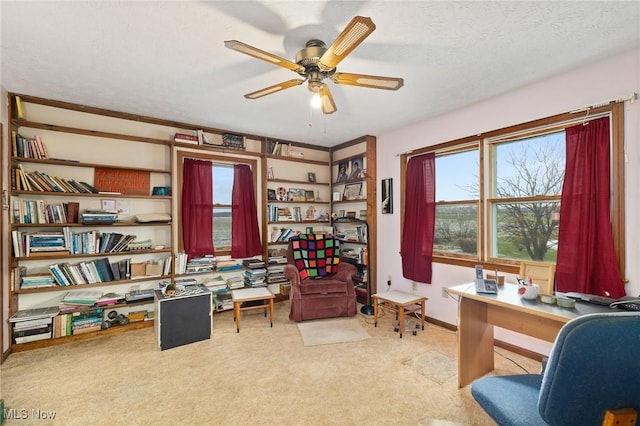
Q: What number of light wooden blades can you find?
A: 5